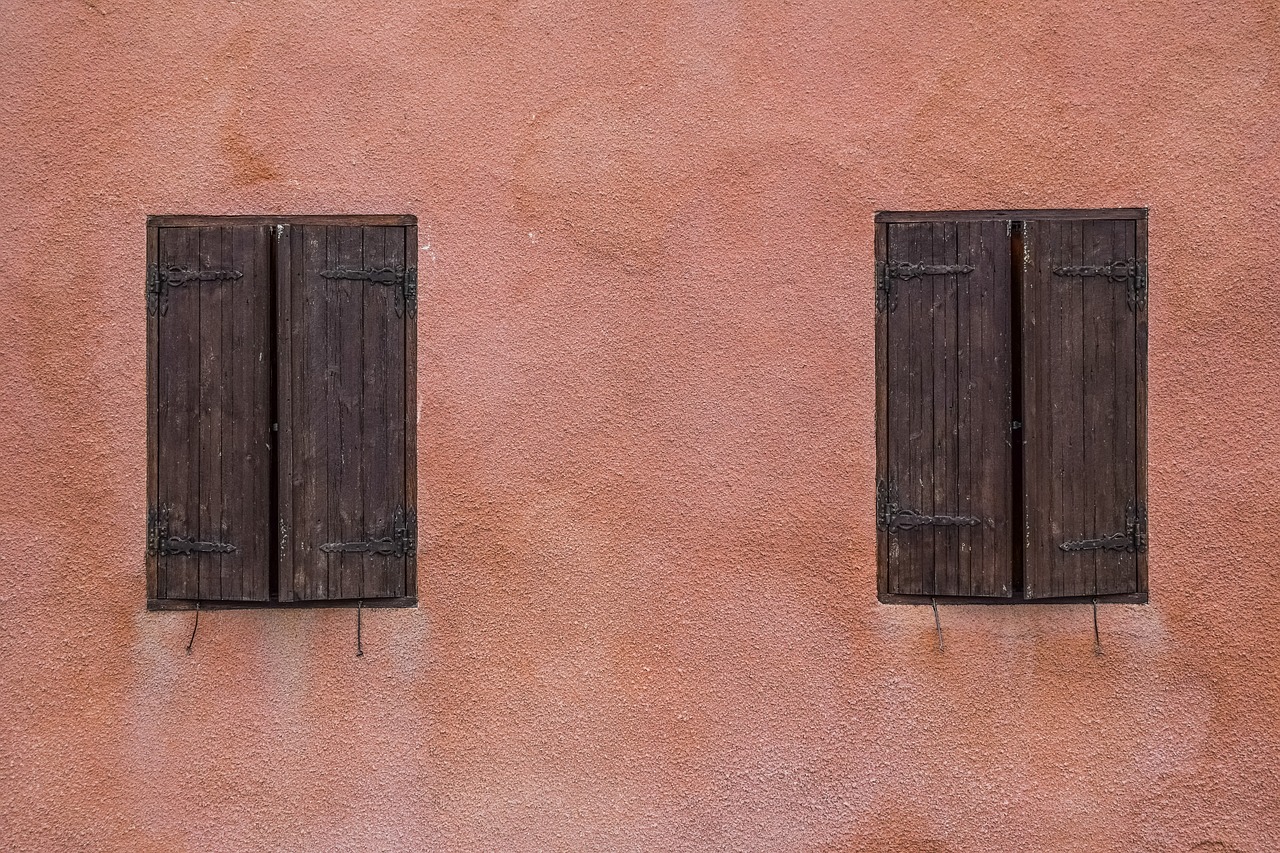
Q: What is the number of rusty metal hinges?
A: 8